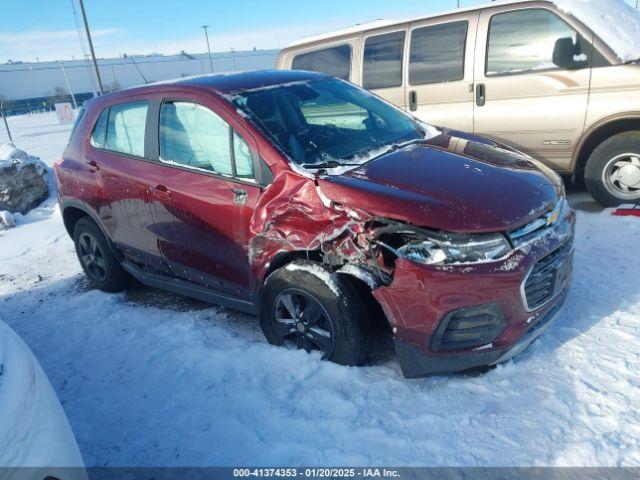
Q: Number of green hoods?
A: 0